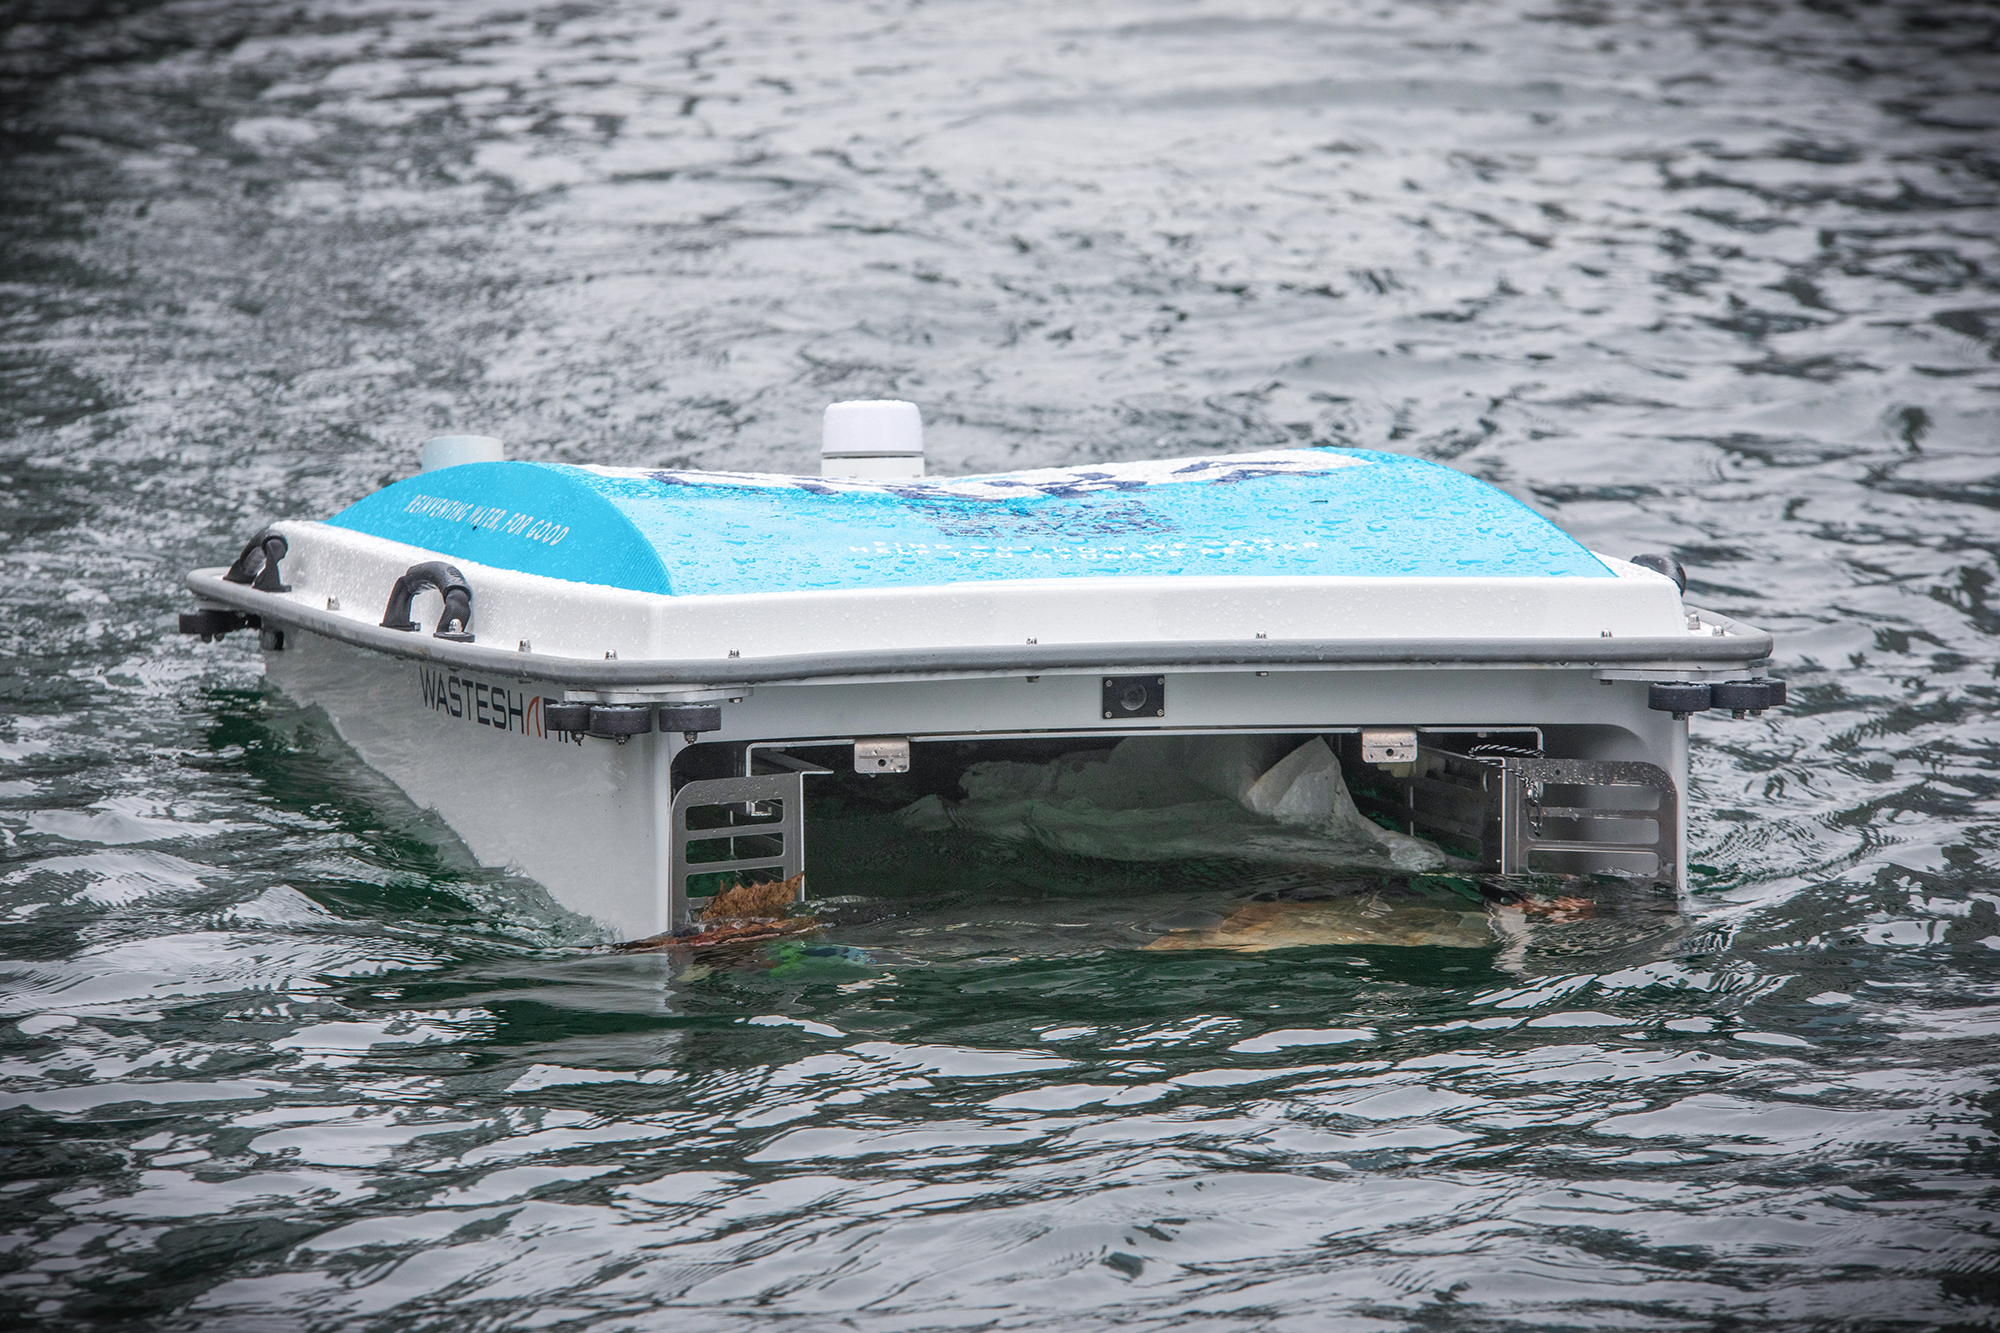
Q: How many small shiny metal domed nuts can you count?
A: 10